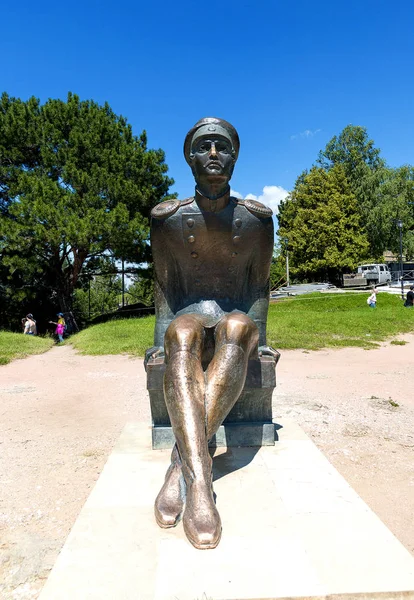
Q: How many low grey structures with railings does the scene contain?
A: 1